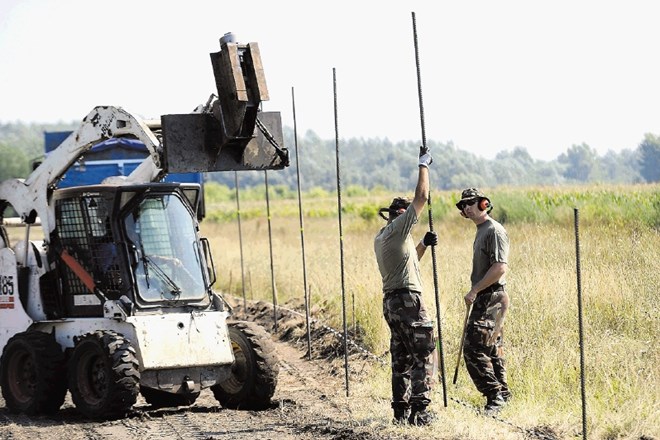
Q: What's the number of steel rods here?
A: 6